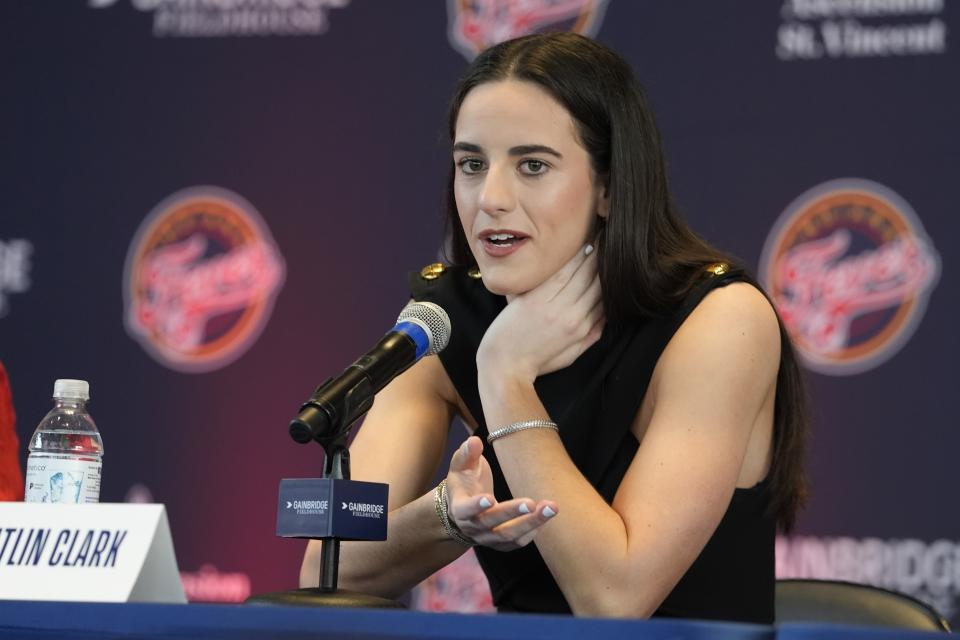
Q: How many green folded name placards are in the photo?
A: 0